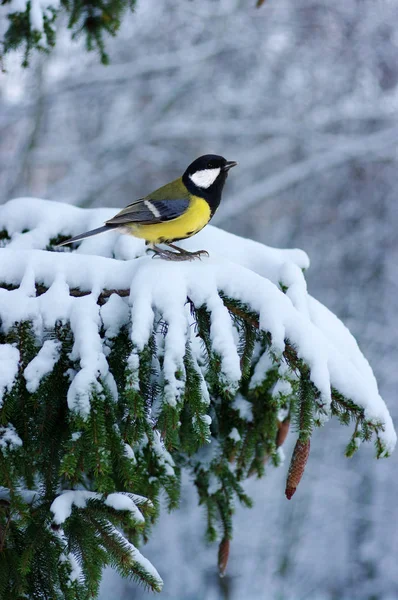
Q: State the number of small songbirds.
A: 1